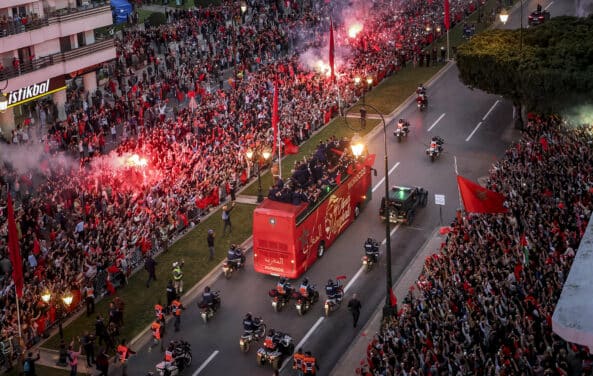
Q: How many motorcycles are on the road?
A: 12